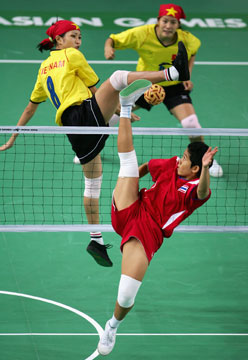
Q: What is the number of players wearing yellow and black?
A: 2